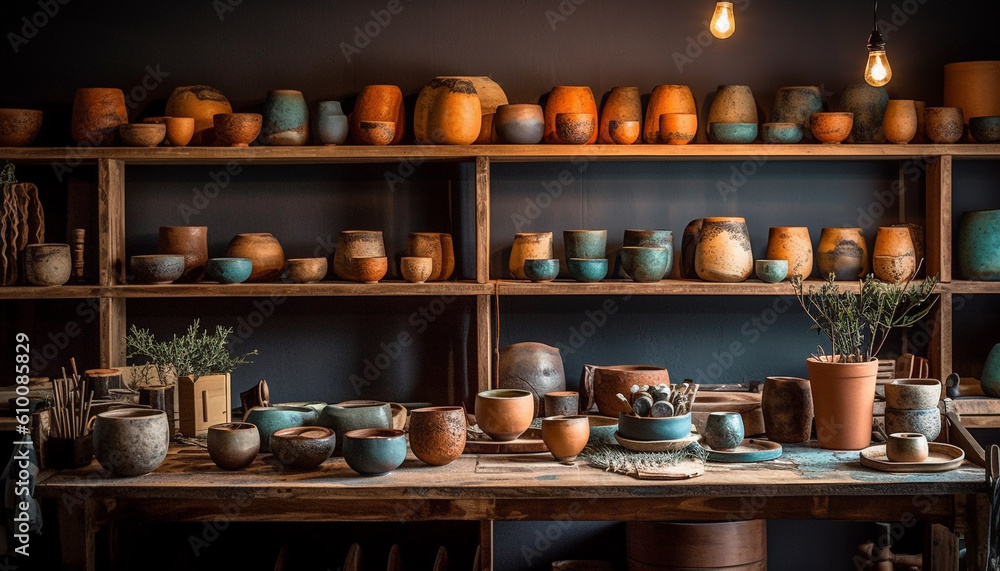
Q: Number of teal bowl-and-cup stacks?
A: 2